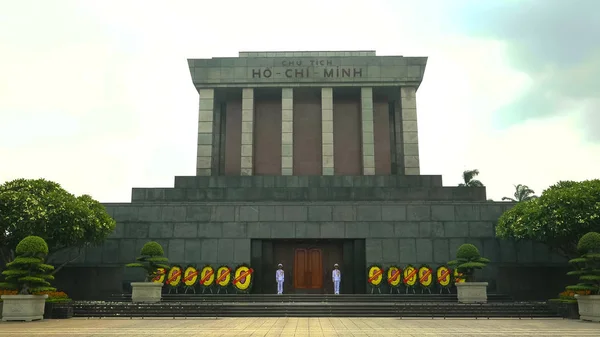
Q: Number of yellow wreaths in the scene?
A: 12